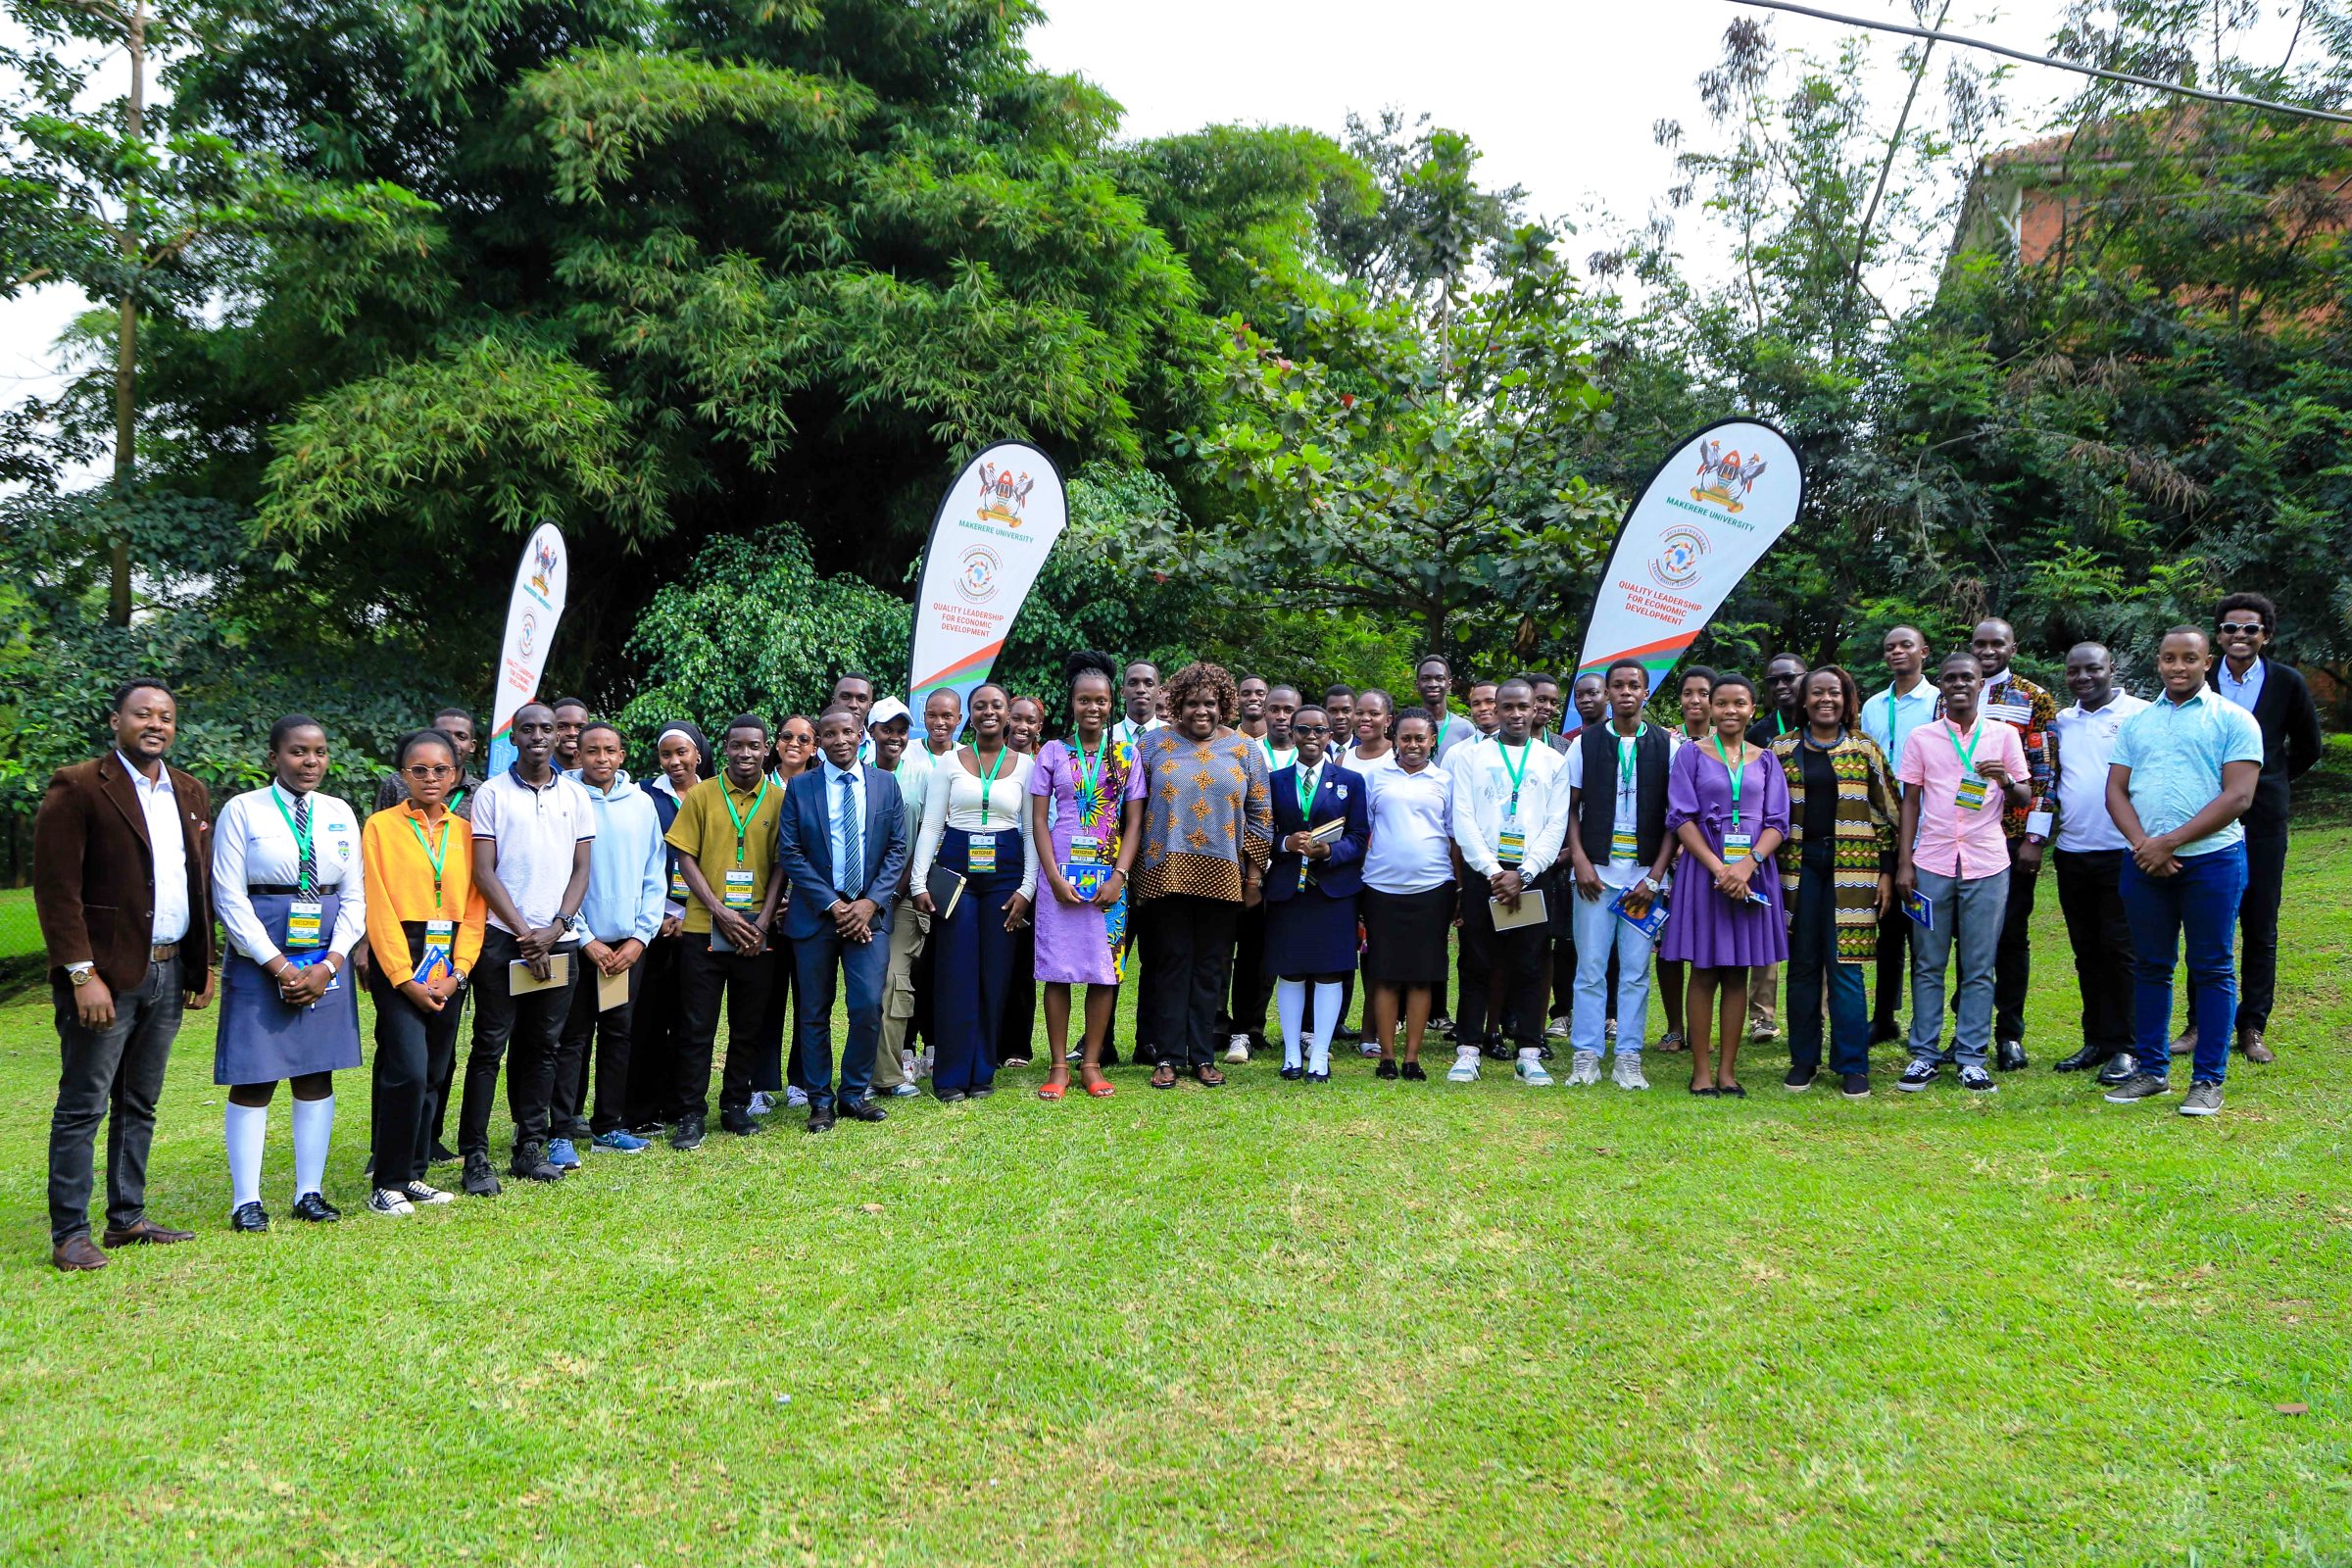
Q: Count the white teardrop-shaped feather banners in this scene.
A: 3